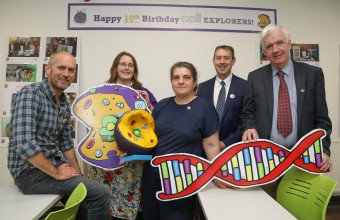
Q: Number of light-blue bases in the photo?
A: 6